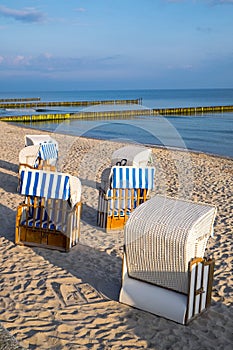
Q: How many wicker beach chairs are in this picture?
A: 6